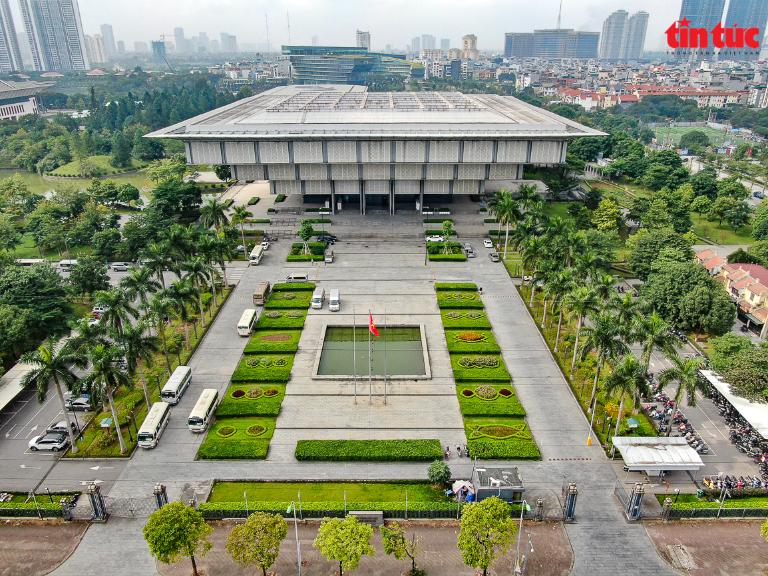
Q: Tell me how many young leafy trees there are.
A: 5